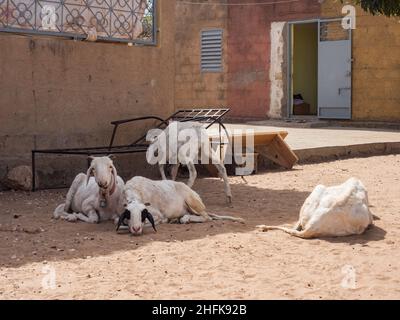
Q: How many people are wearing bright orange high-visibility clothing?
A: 0